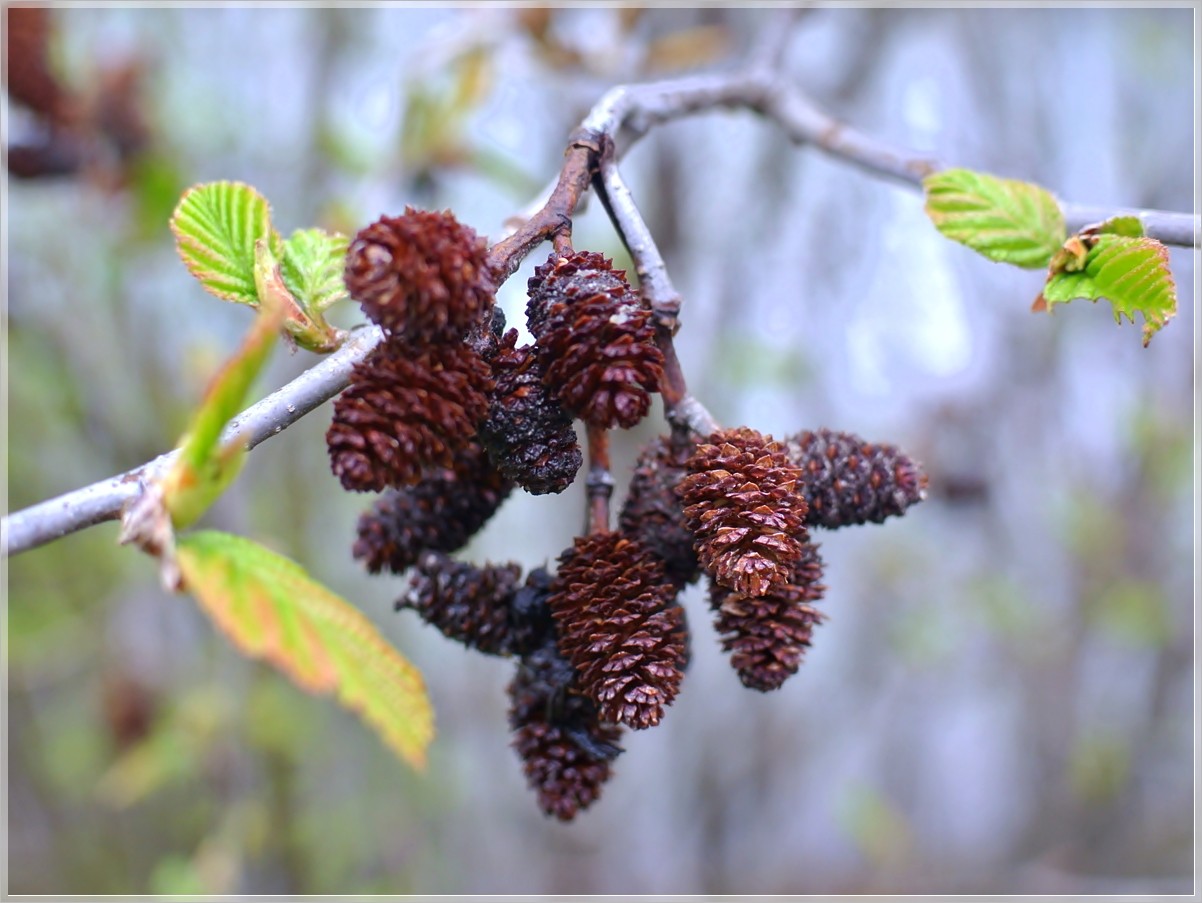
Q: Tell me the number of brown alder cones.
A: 12